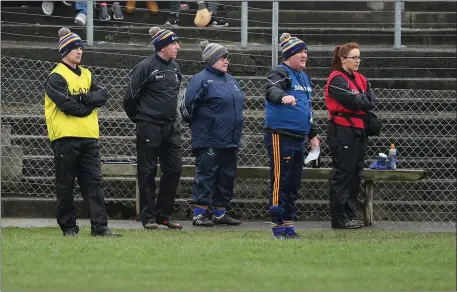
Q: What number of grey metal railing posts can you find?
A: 4